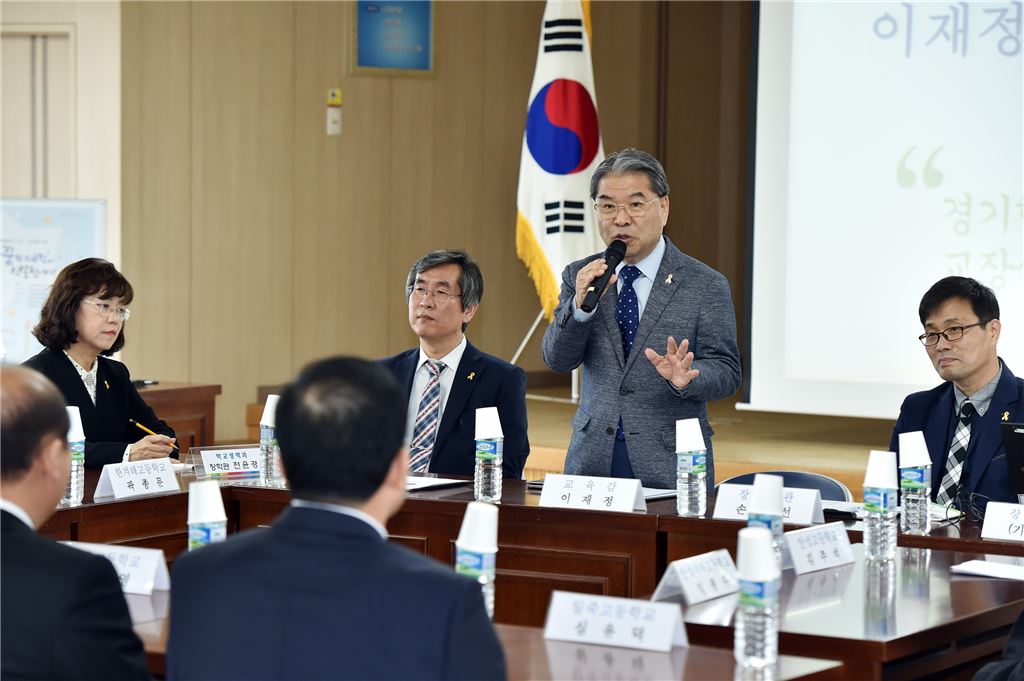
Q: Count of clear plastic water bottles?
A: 10